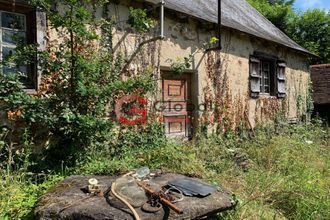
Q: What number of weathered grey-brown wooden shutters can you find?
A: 2